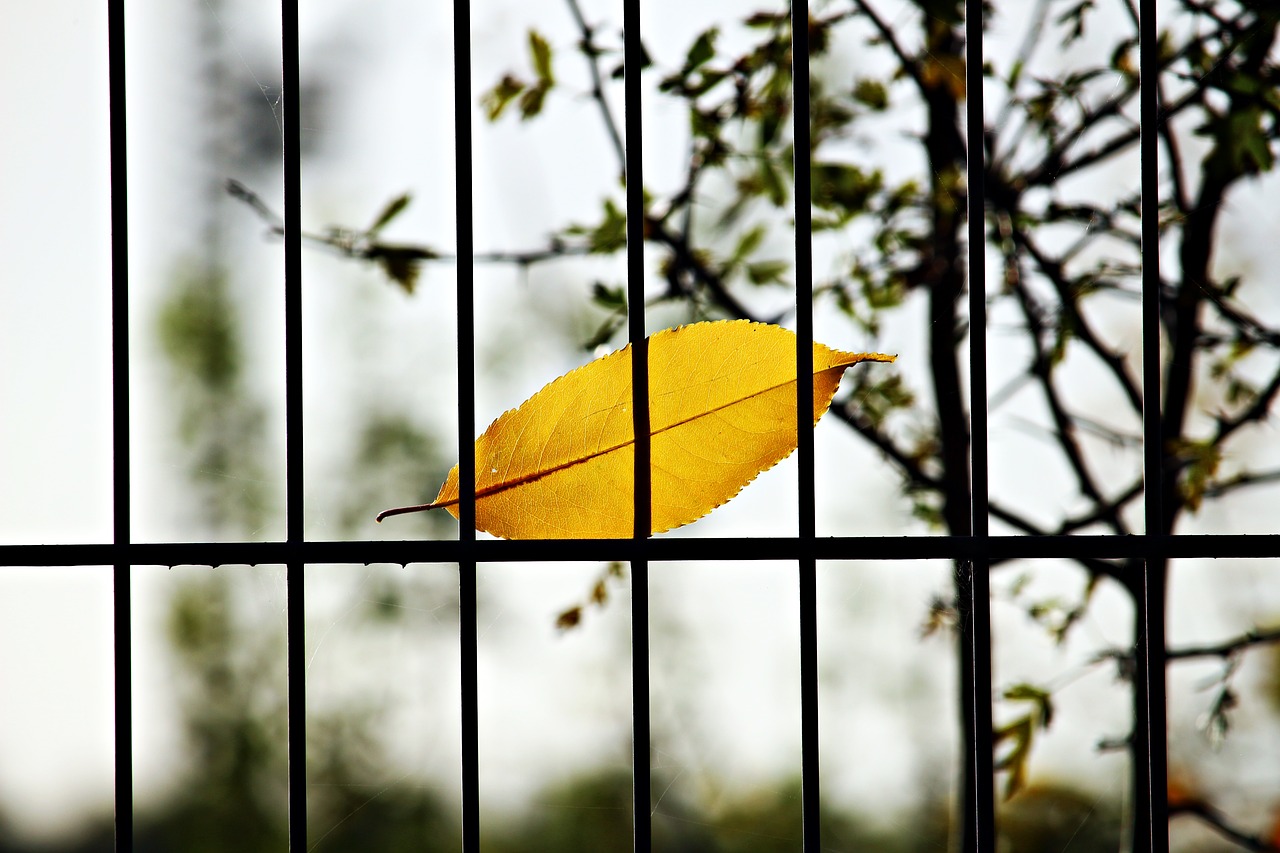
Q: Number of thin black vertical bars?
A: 7